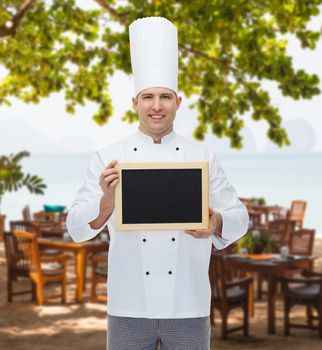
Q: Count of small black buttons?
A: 6